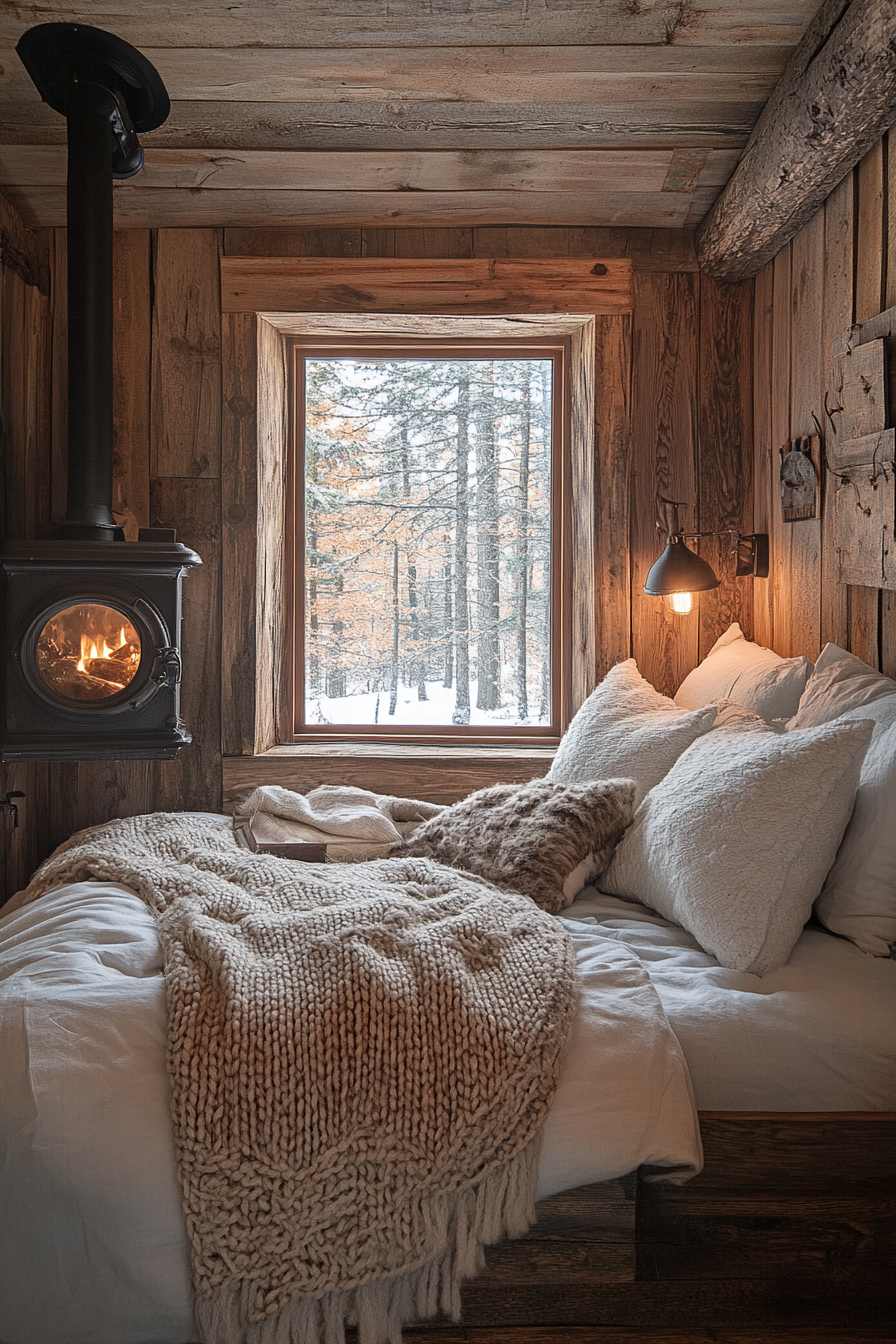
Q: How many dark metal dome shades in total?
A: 1